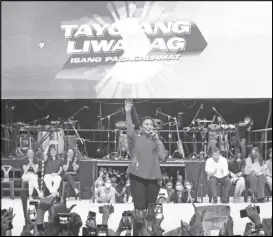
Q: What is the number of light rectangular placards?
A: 1